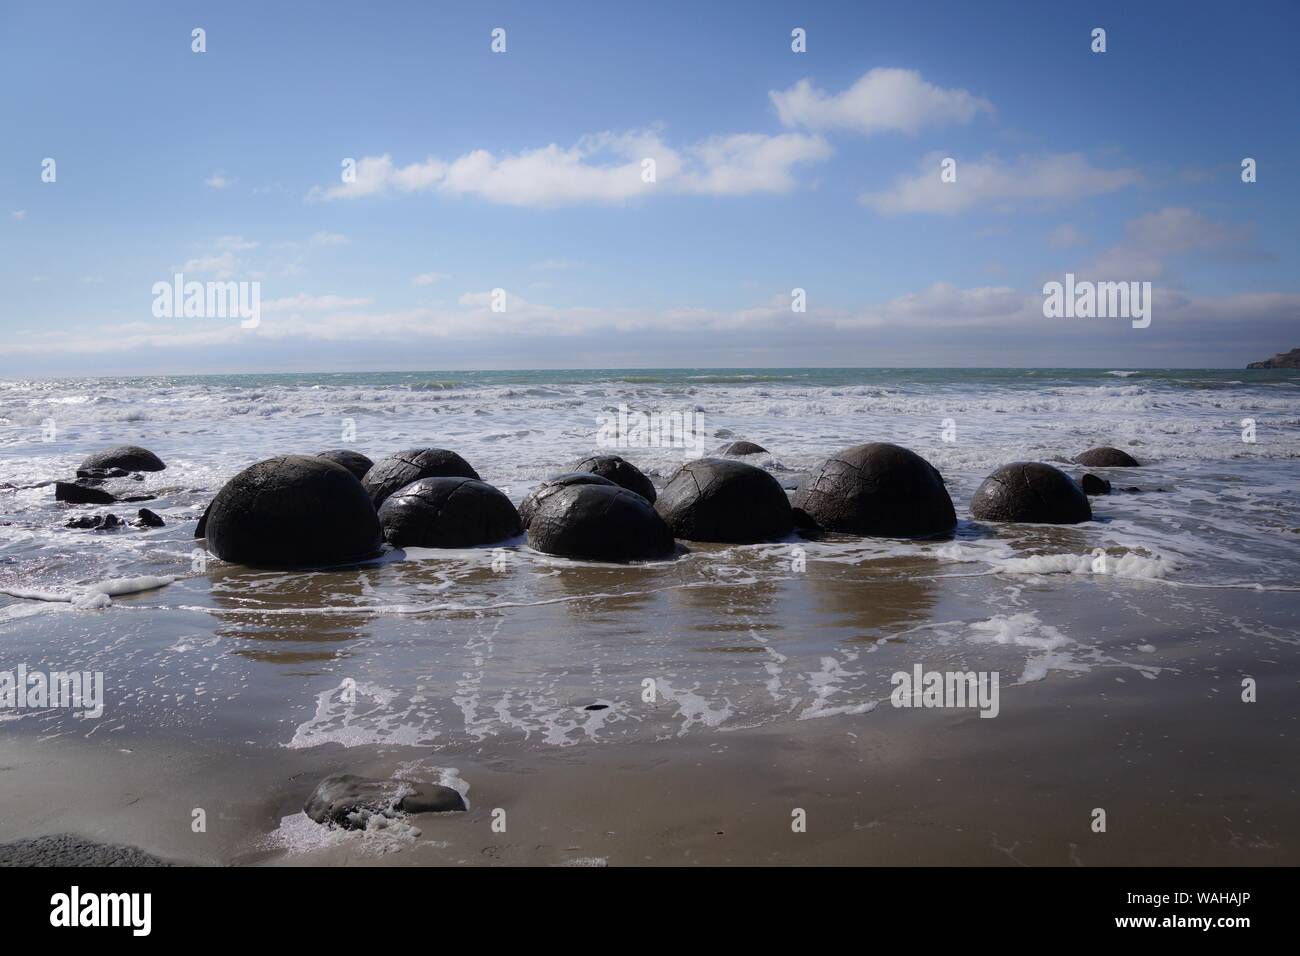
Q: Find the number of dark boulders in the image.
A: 13